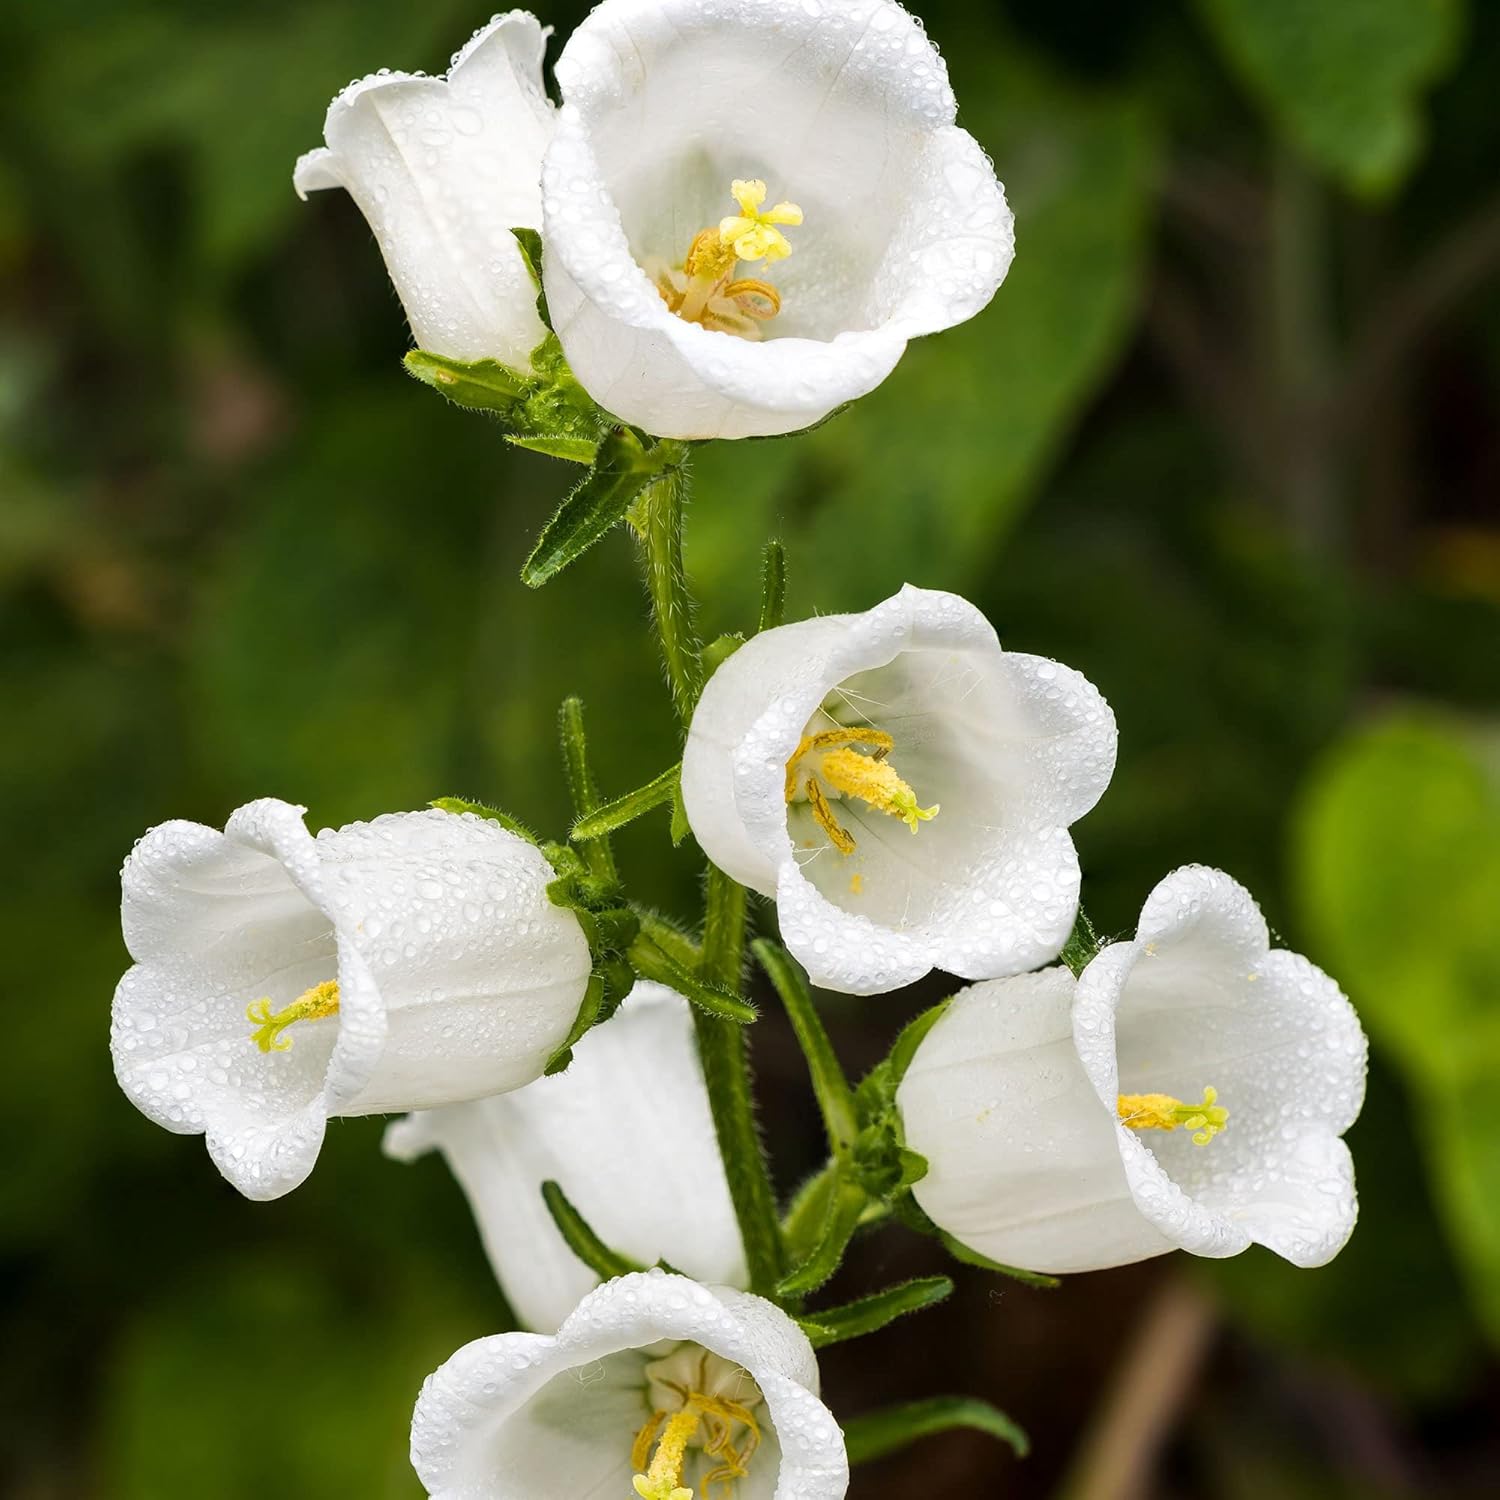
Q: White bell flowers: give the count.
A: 7